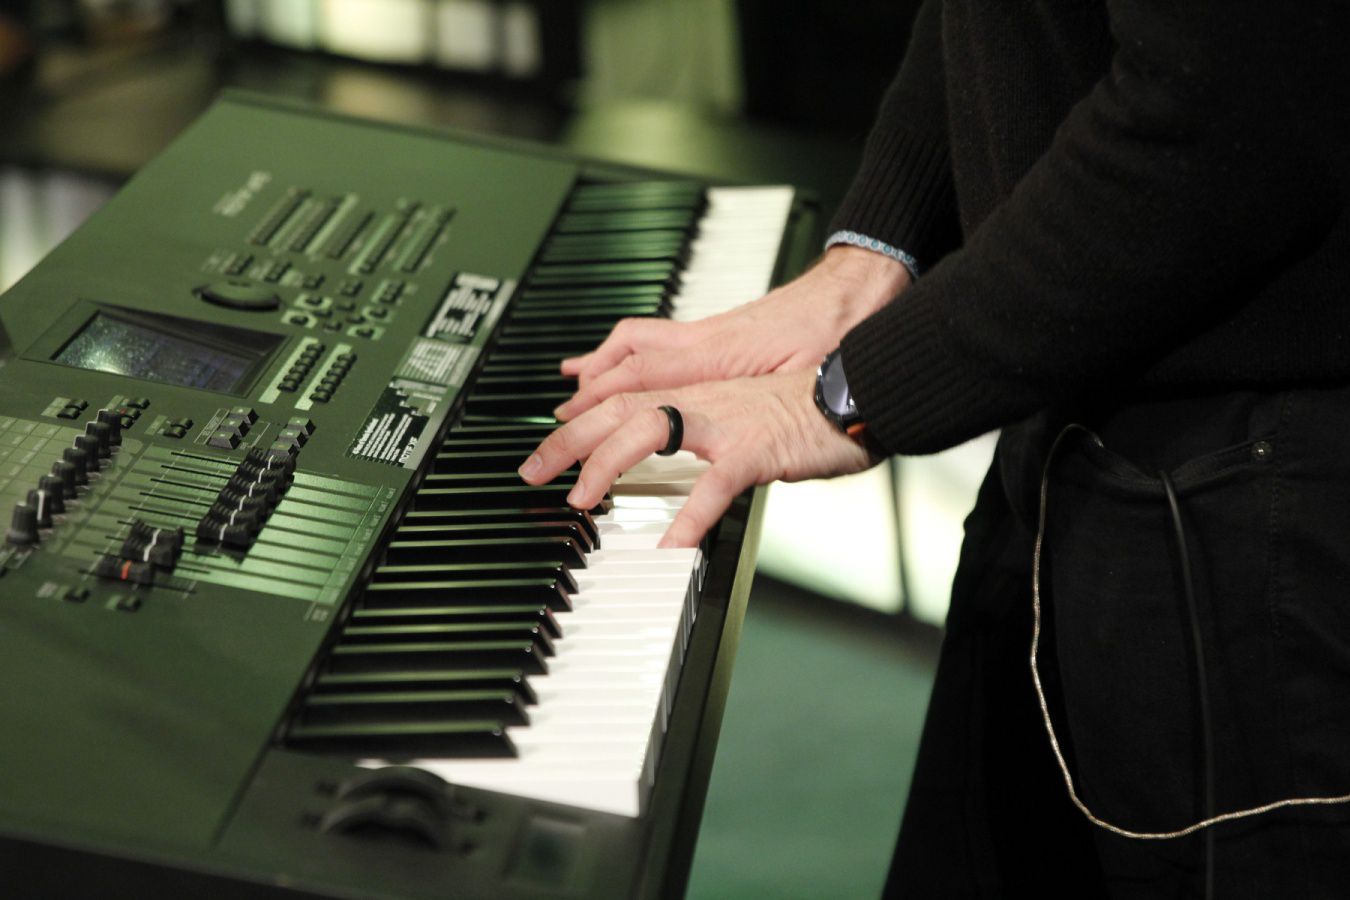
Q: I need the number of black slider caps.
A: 9